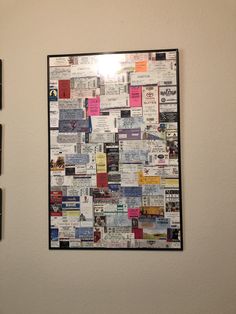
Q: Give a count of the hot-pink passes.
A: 3